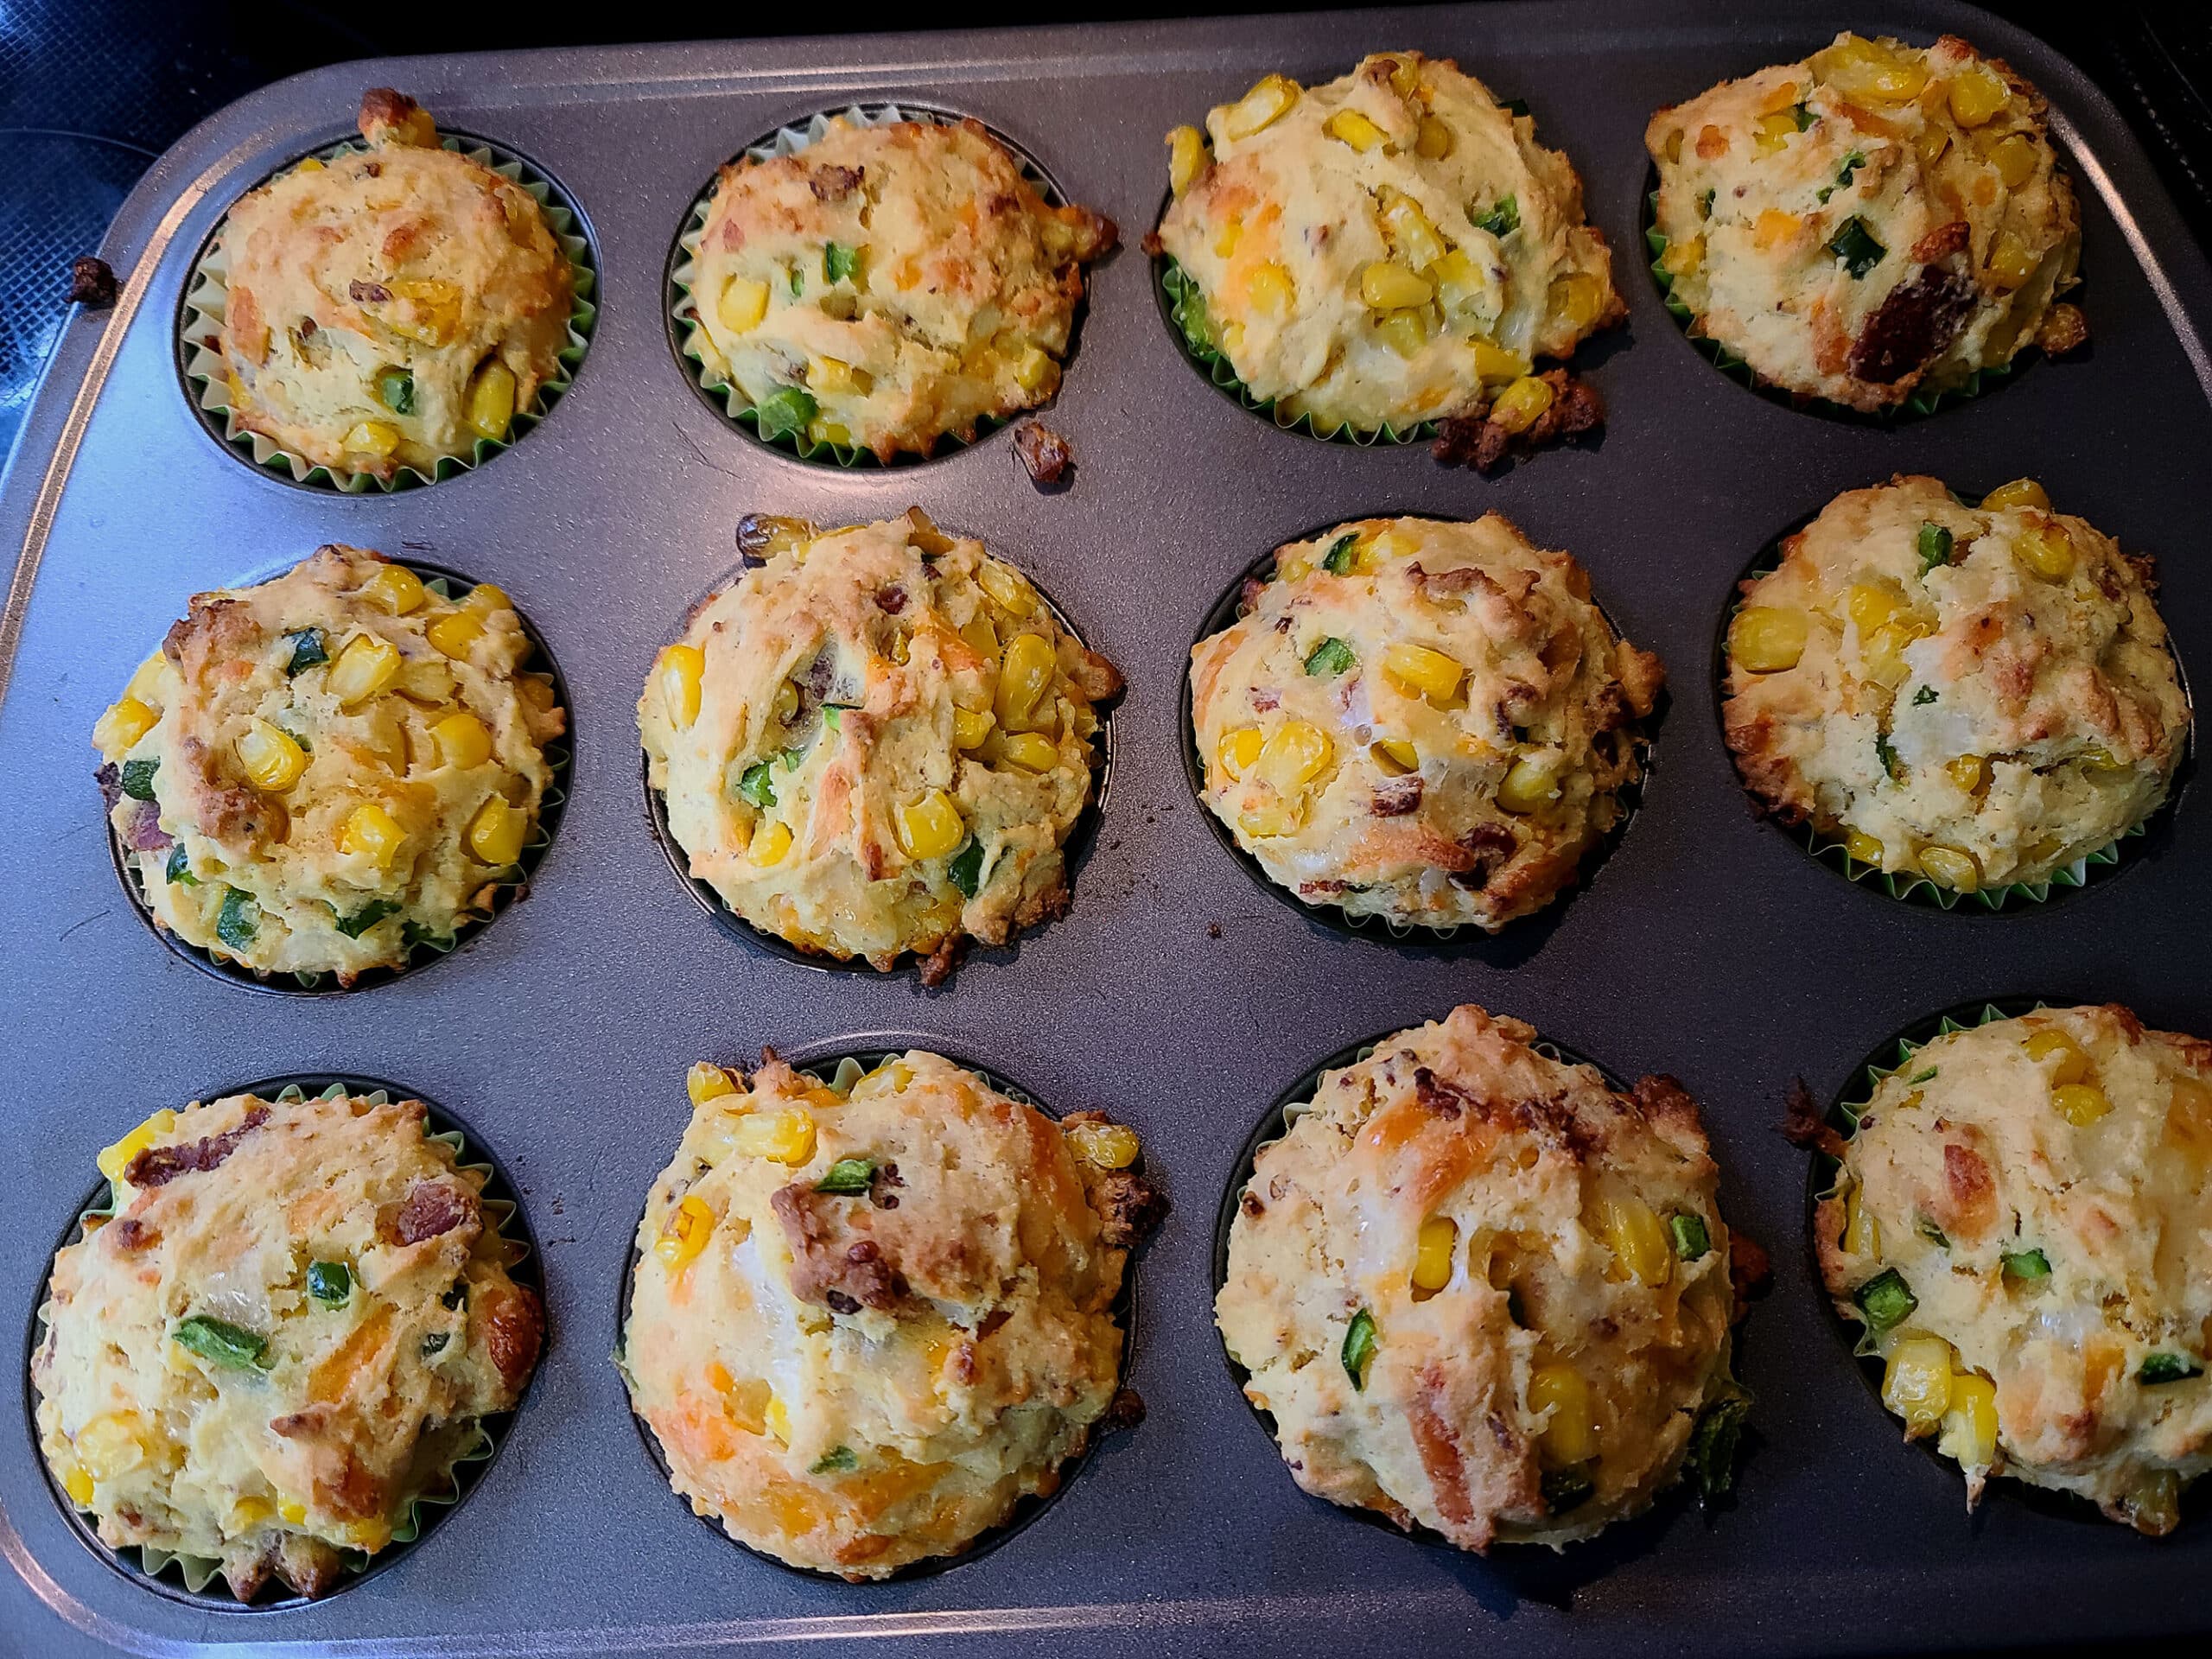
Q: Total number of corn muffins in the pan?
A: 12